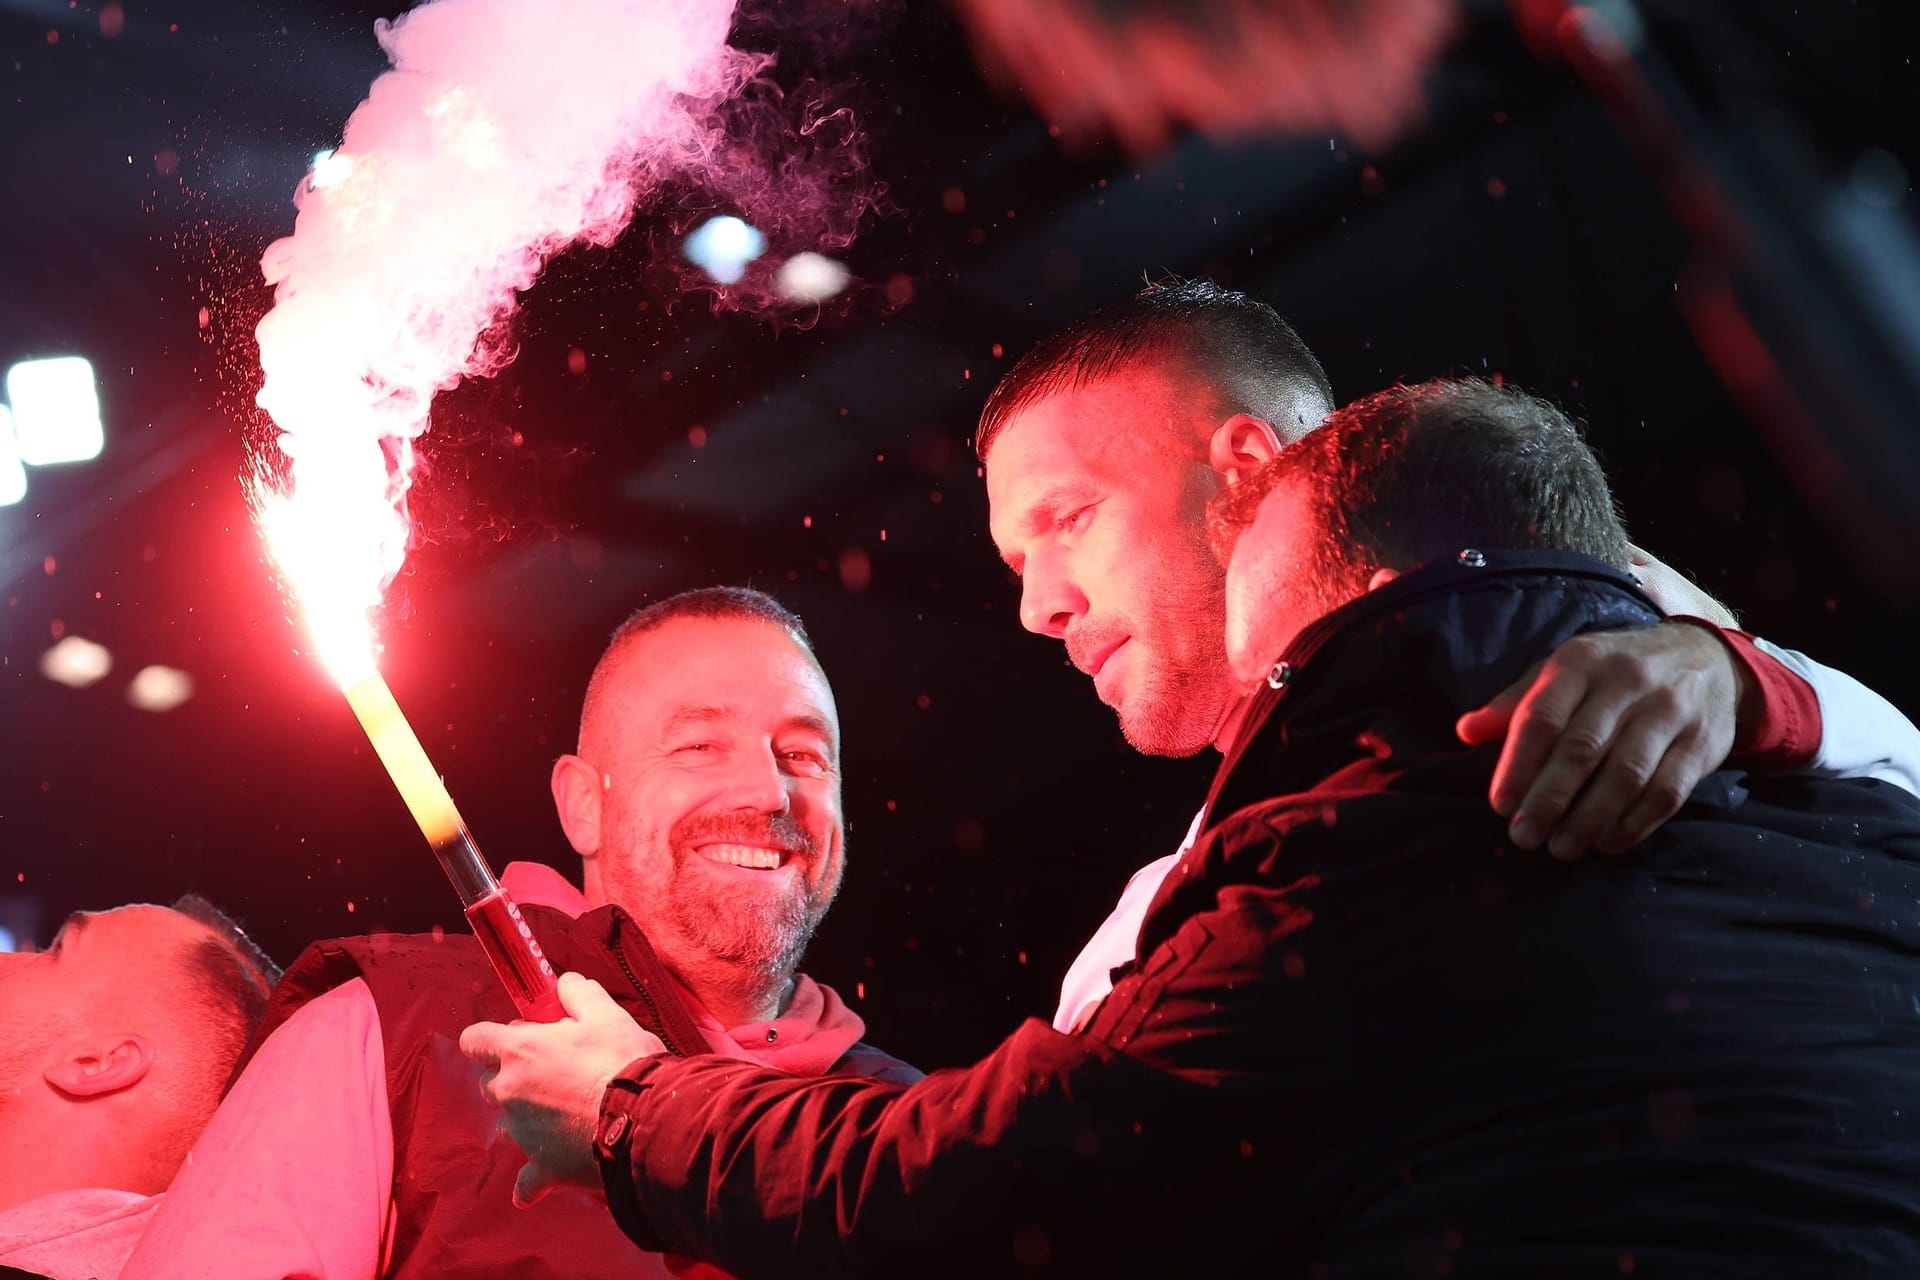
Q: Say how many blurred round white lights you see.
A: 4